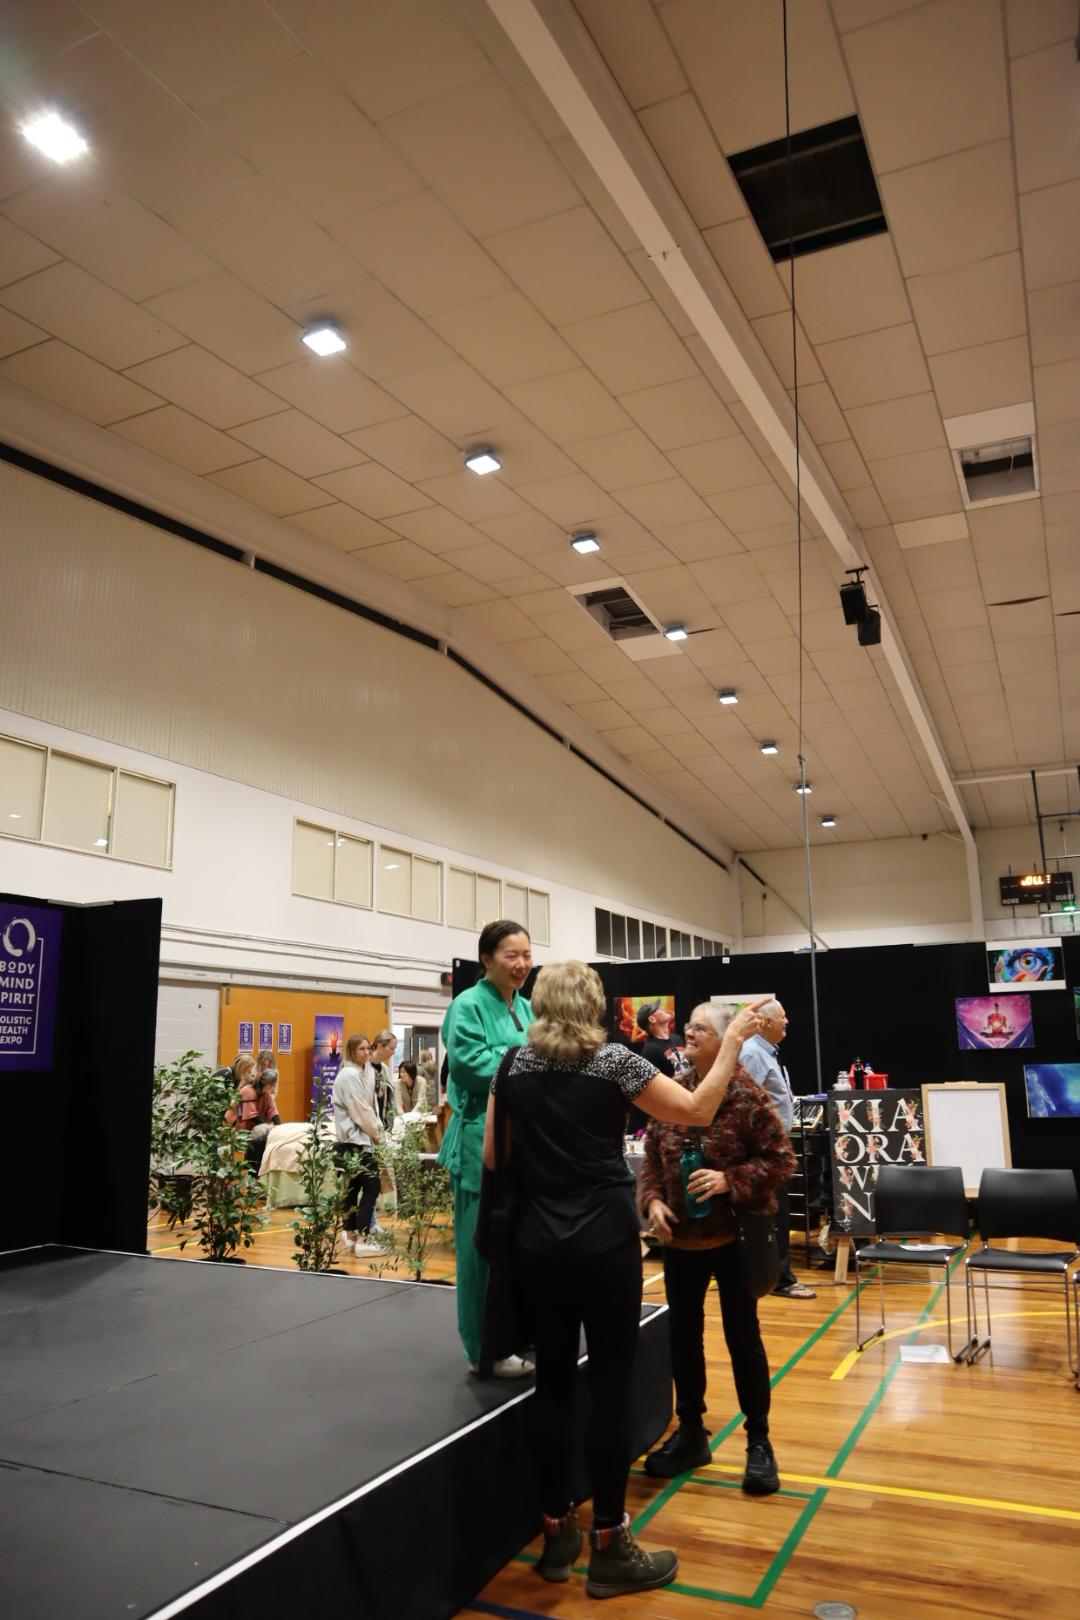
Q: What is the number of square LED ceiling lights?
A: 9